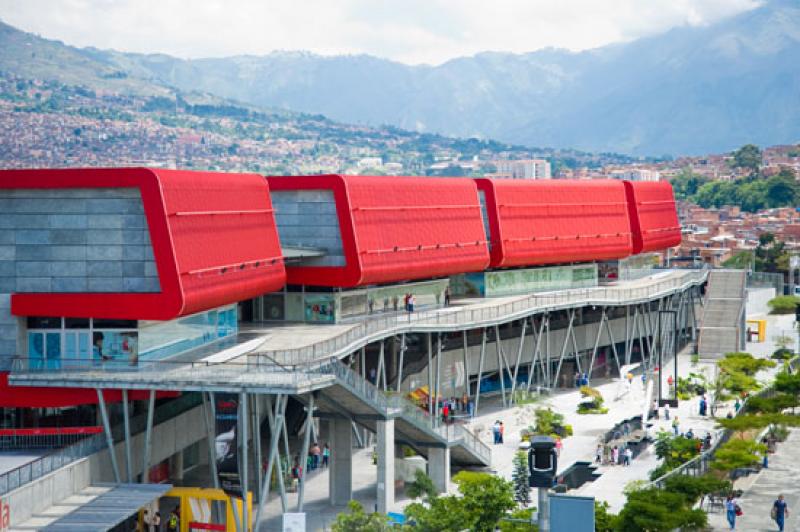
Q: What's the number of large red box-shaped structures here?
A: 4